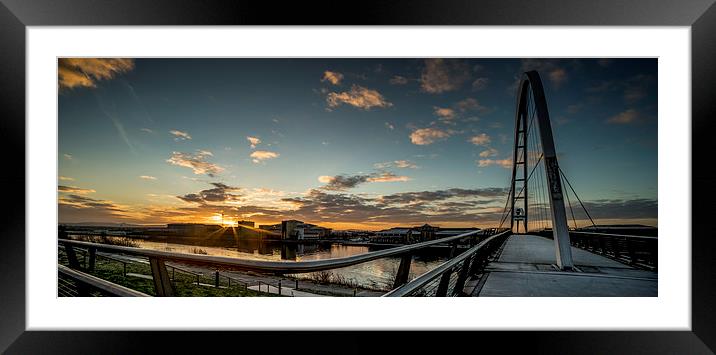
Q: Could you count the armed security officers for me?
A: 0